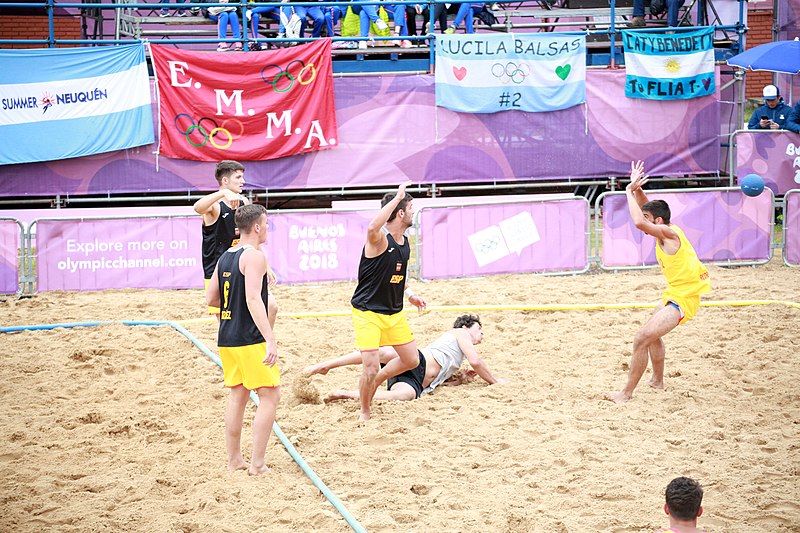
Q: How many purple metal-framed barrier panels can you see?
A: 7